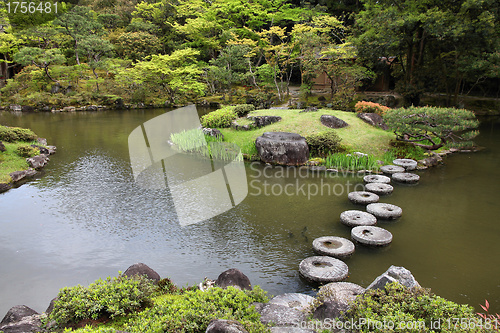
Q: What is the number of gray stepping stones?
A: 11